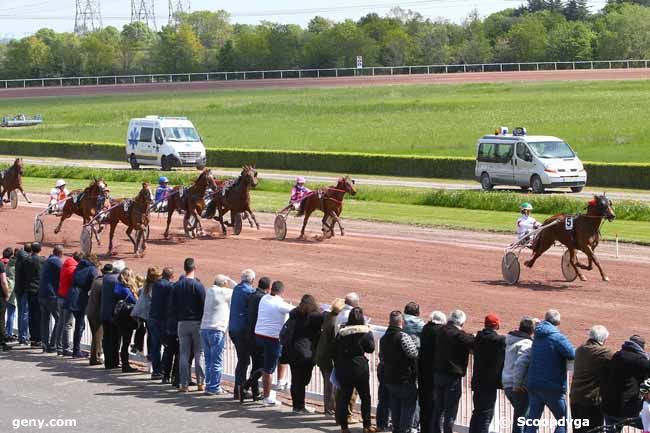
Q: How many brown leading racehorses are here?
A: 1